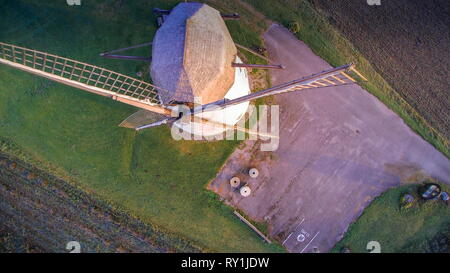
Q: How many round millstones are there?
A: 3